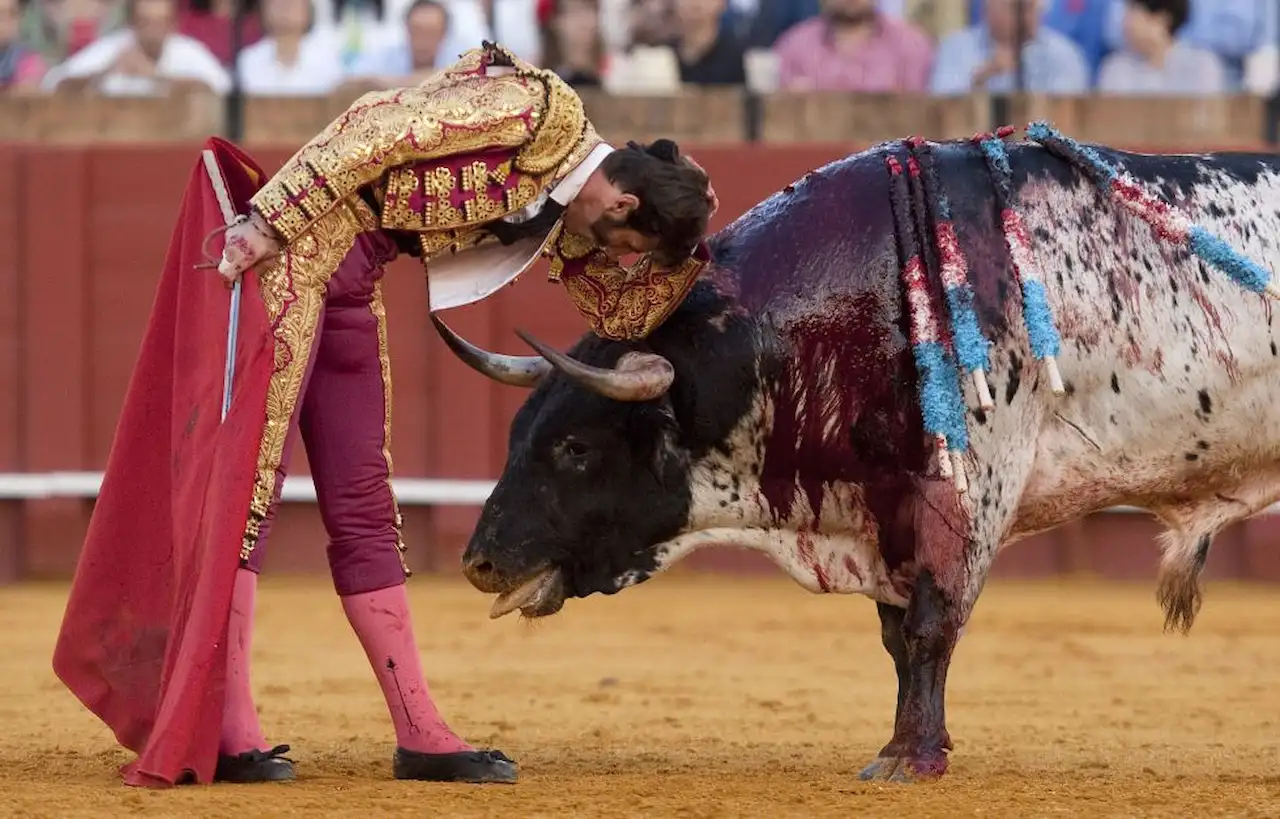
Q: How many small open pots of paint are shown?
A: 0